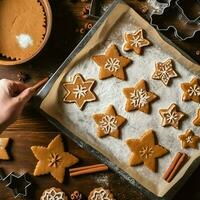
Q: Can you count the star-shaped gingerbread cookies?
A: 13